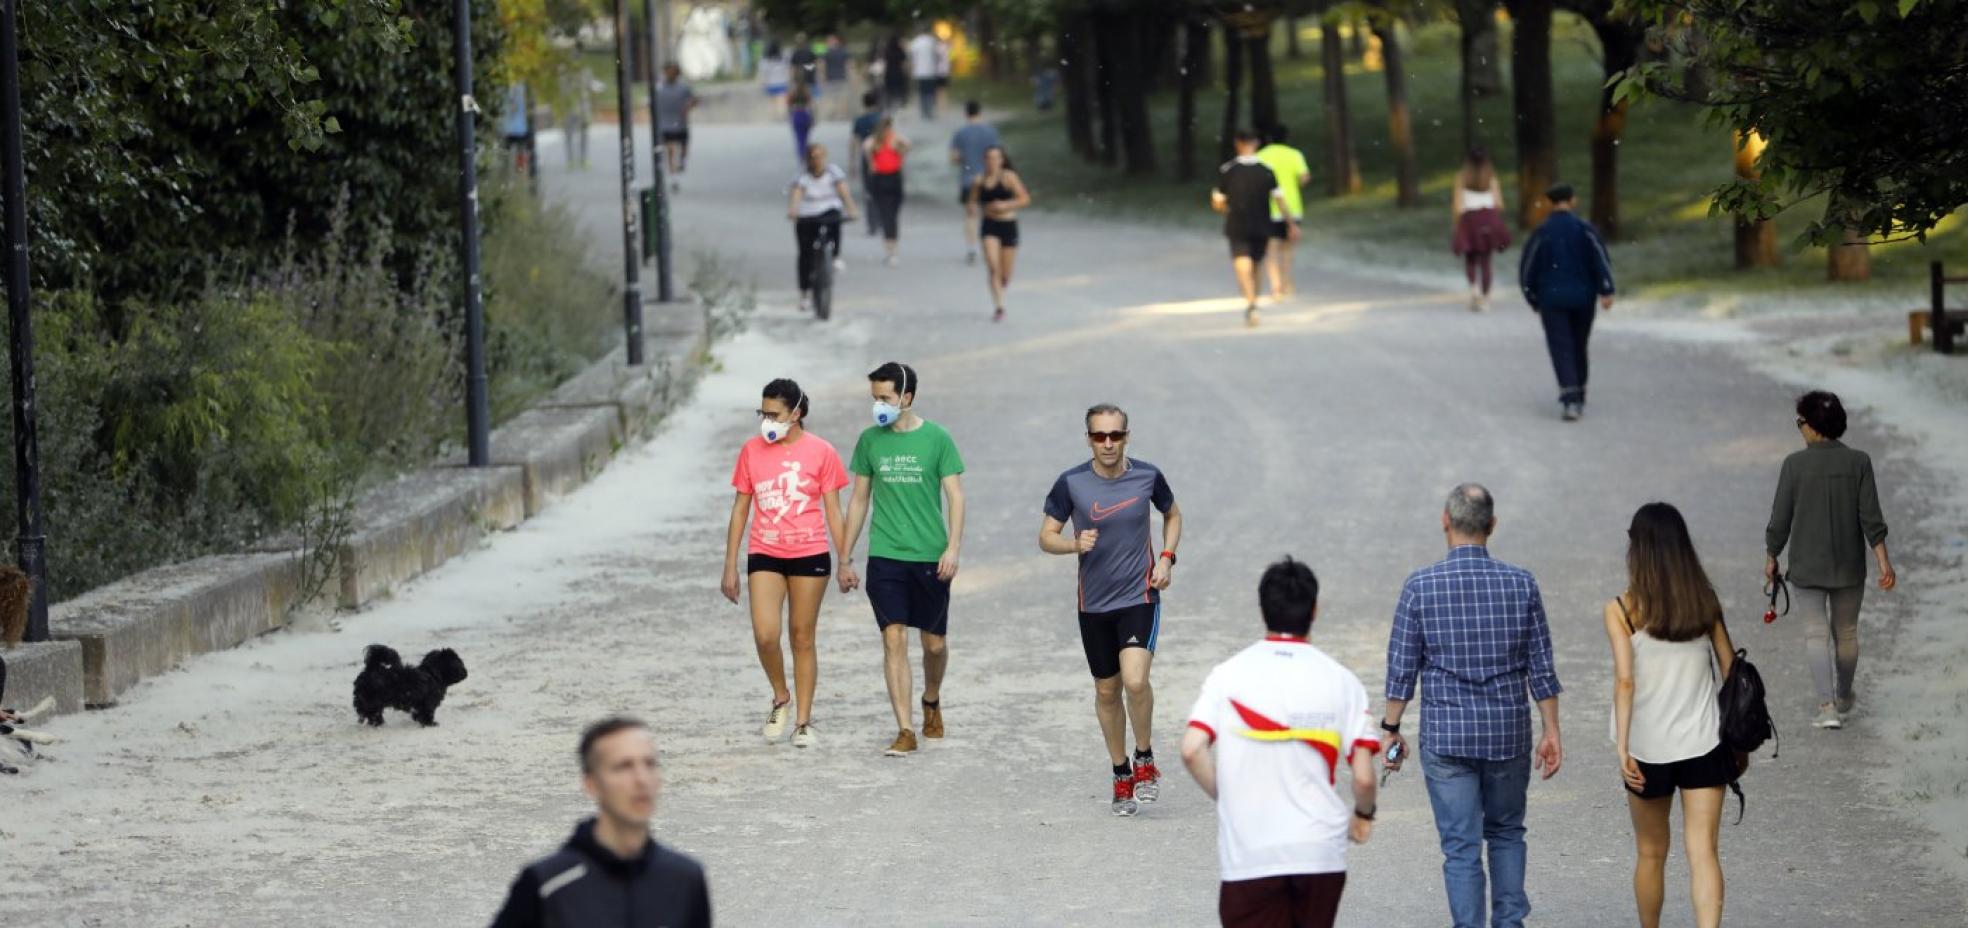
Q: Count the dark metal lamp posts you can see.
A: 4